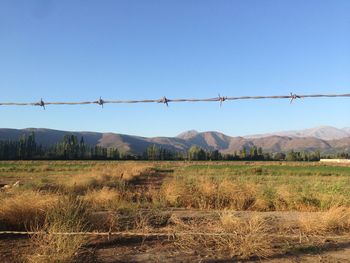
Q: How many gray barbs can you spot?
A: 5